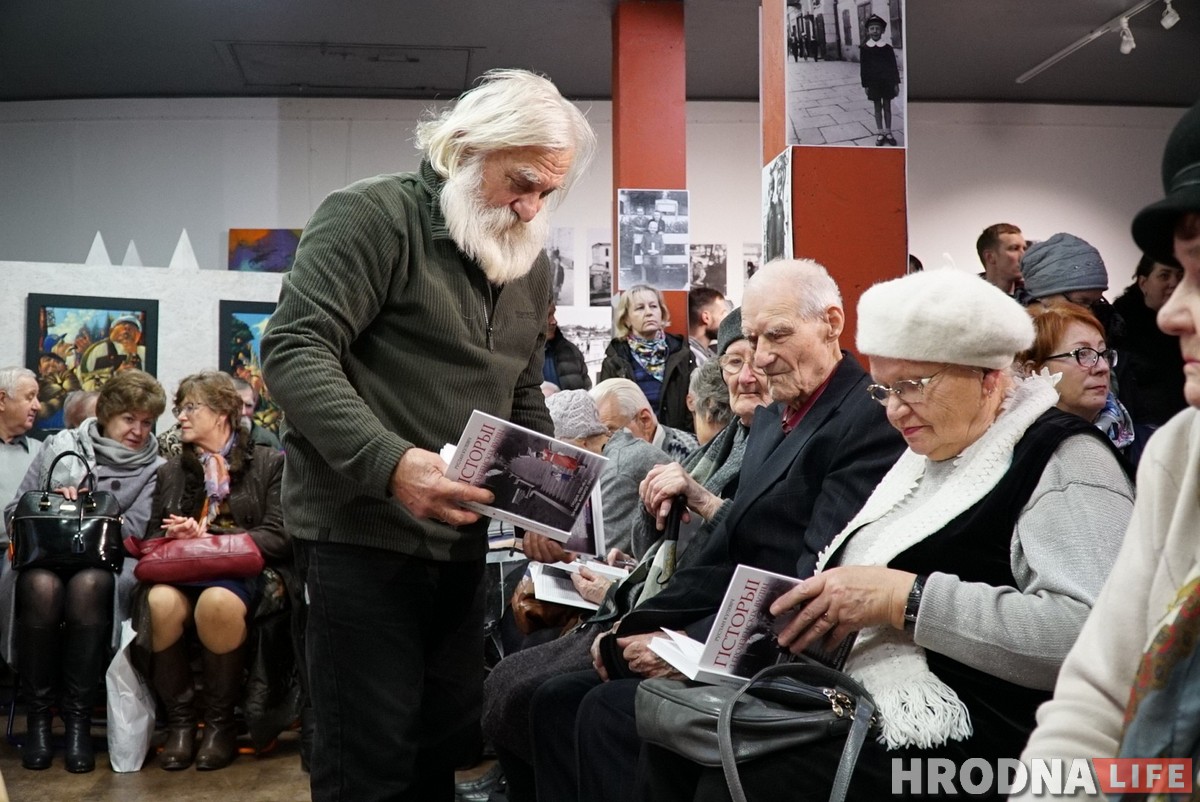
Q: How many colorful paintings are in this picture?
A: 3